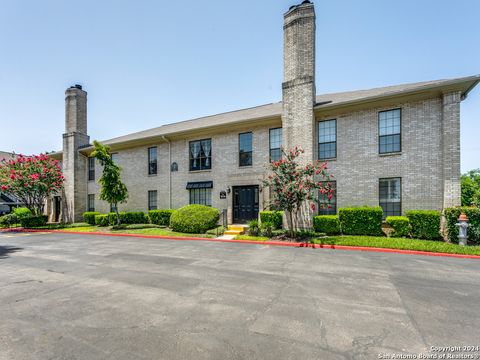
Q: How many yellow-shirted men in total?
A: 0